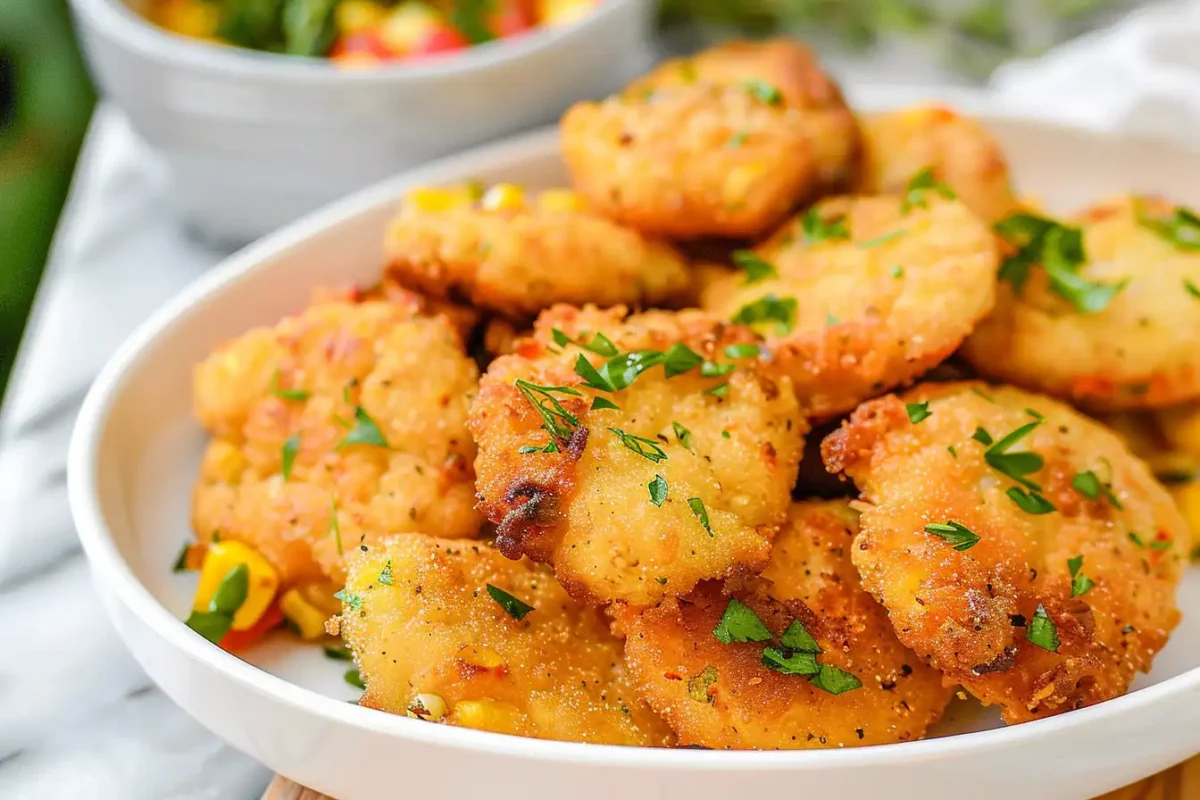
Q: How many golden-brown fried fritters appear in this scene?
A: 10